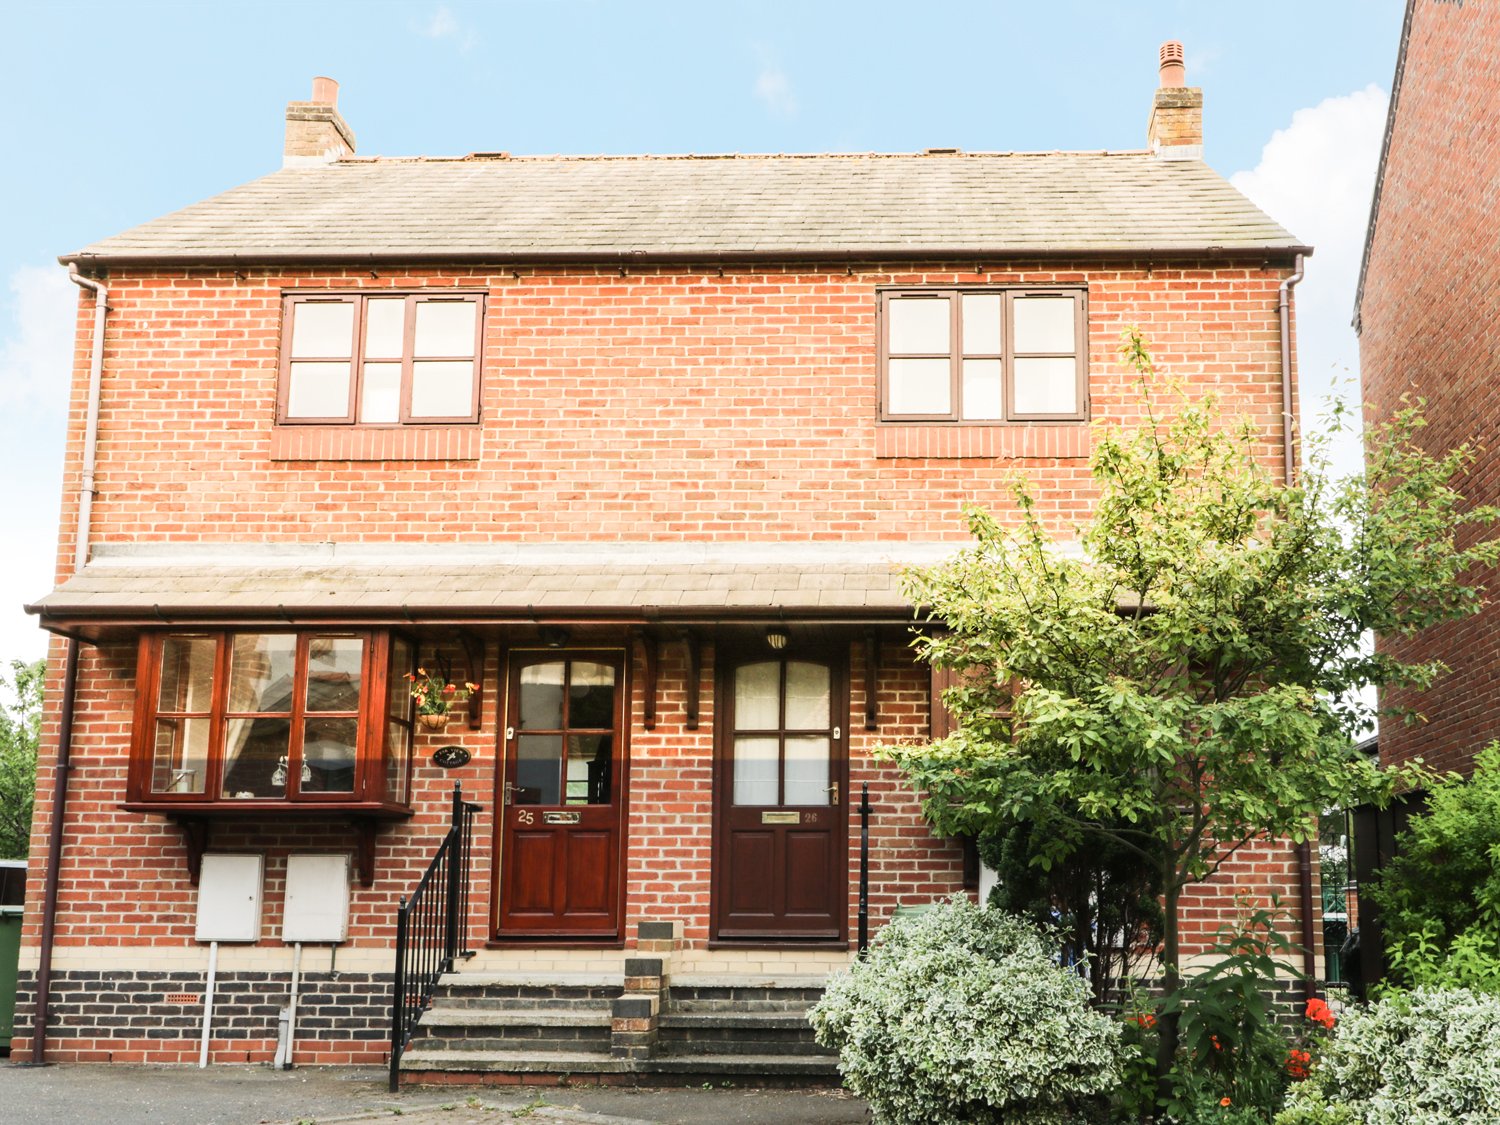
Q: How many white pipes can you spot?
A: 2